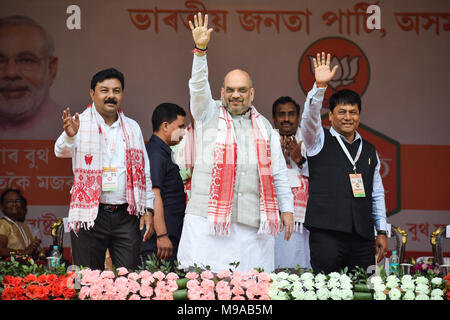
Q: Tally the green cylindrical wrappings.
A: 4